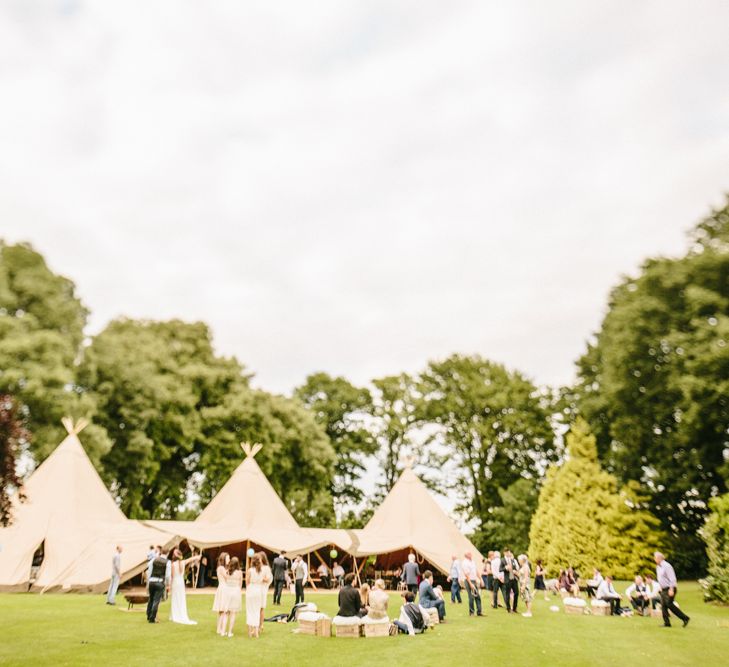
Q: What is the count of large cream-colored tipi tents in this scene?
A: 3